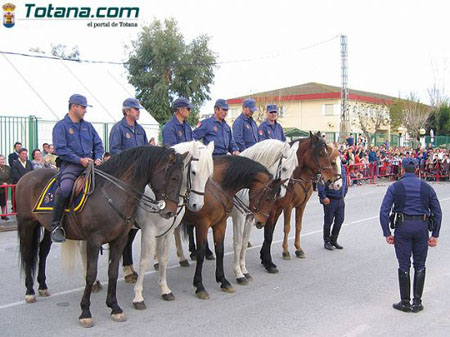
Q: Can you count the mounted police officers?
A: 6